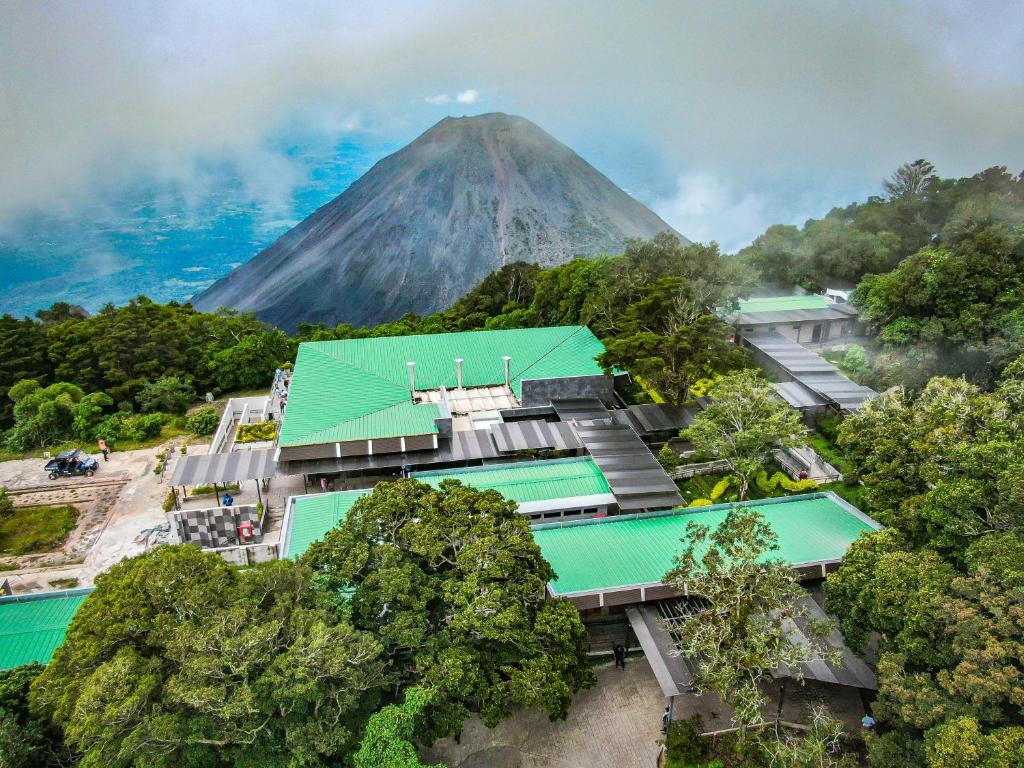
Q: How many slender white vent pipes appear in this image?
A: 3